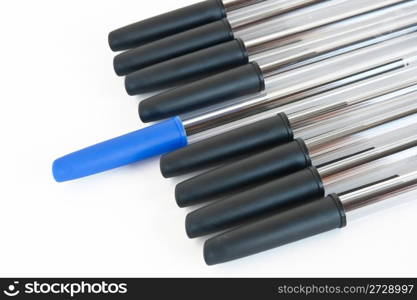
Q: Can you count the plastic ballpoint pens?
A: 9